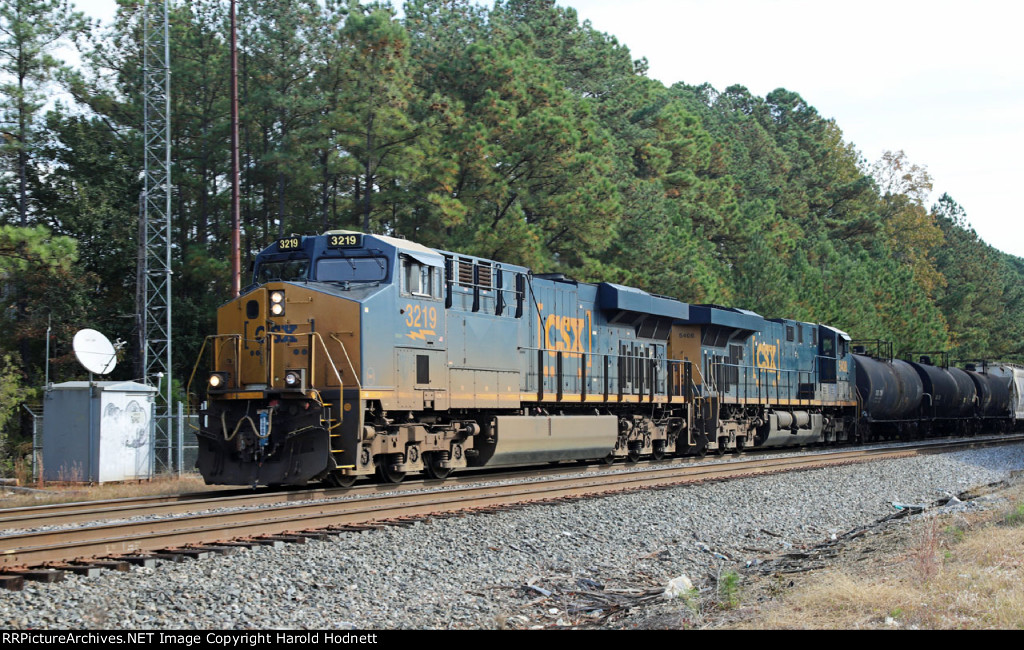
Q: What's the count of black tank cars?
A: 3